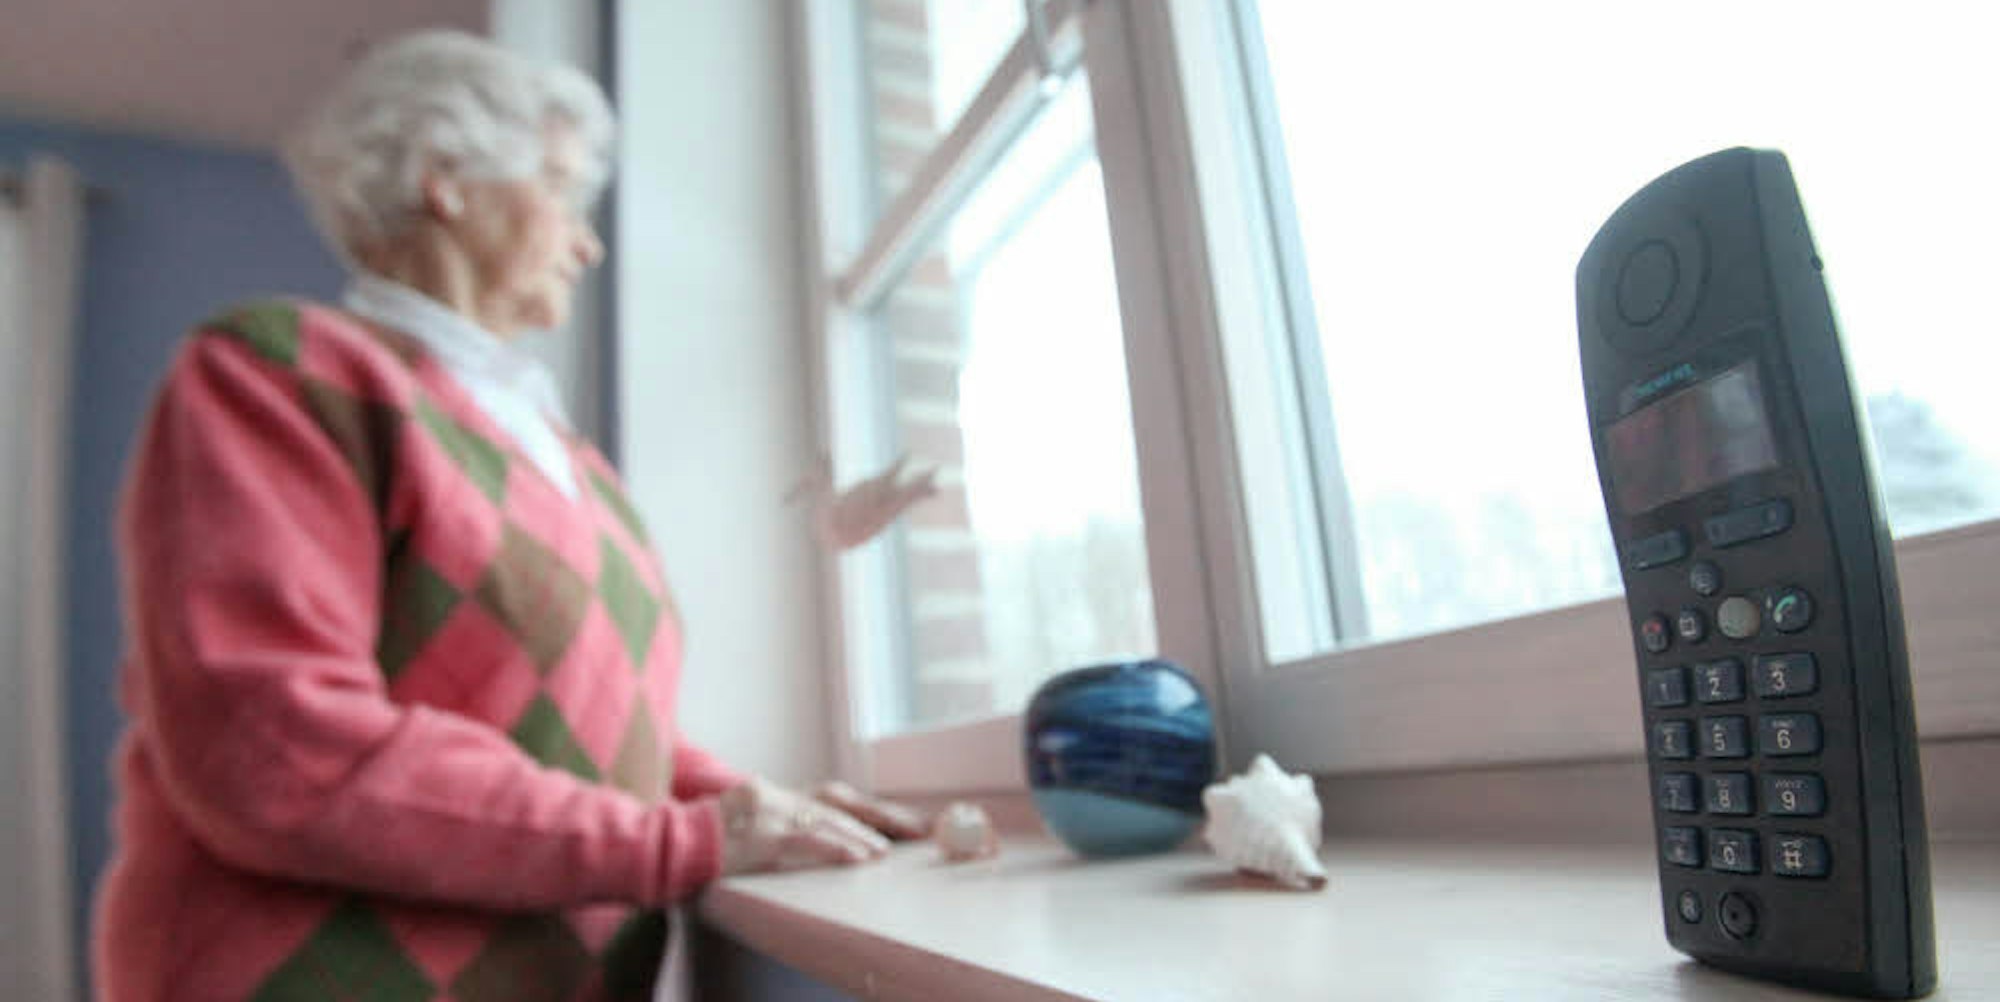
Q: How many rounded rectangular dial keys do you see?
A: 12